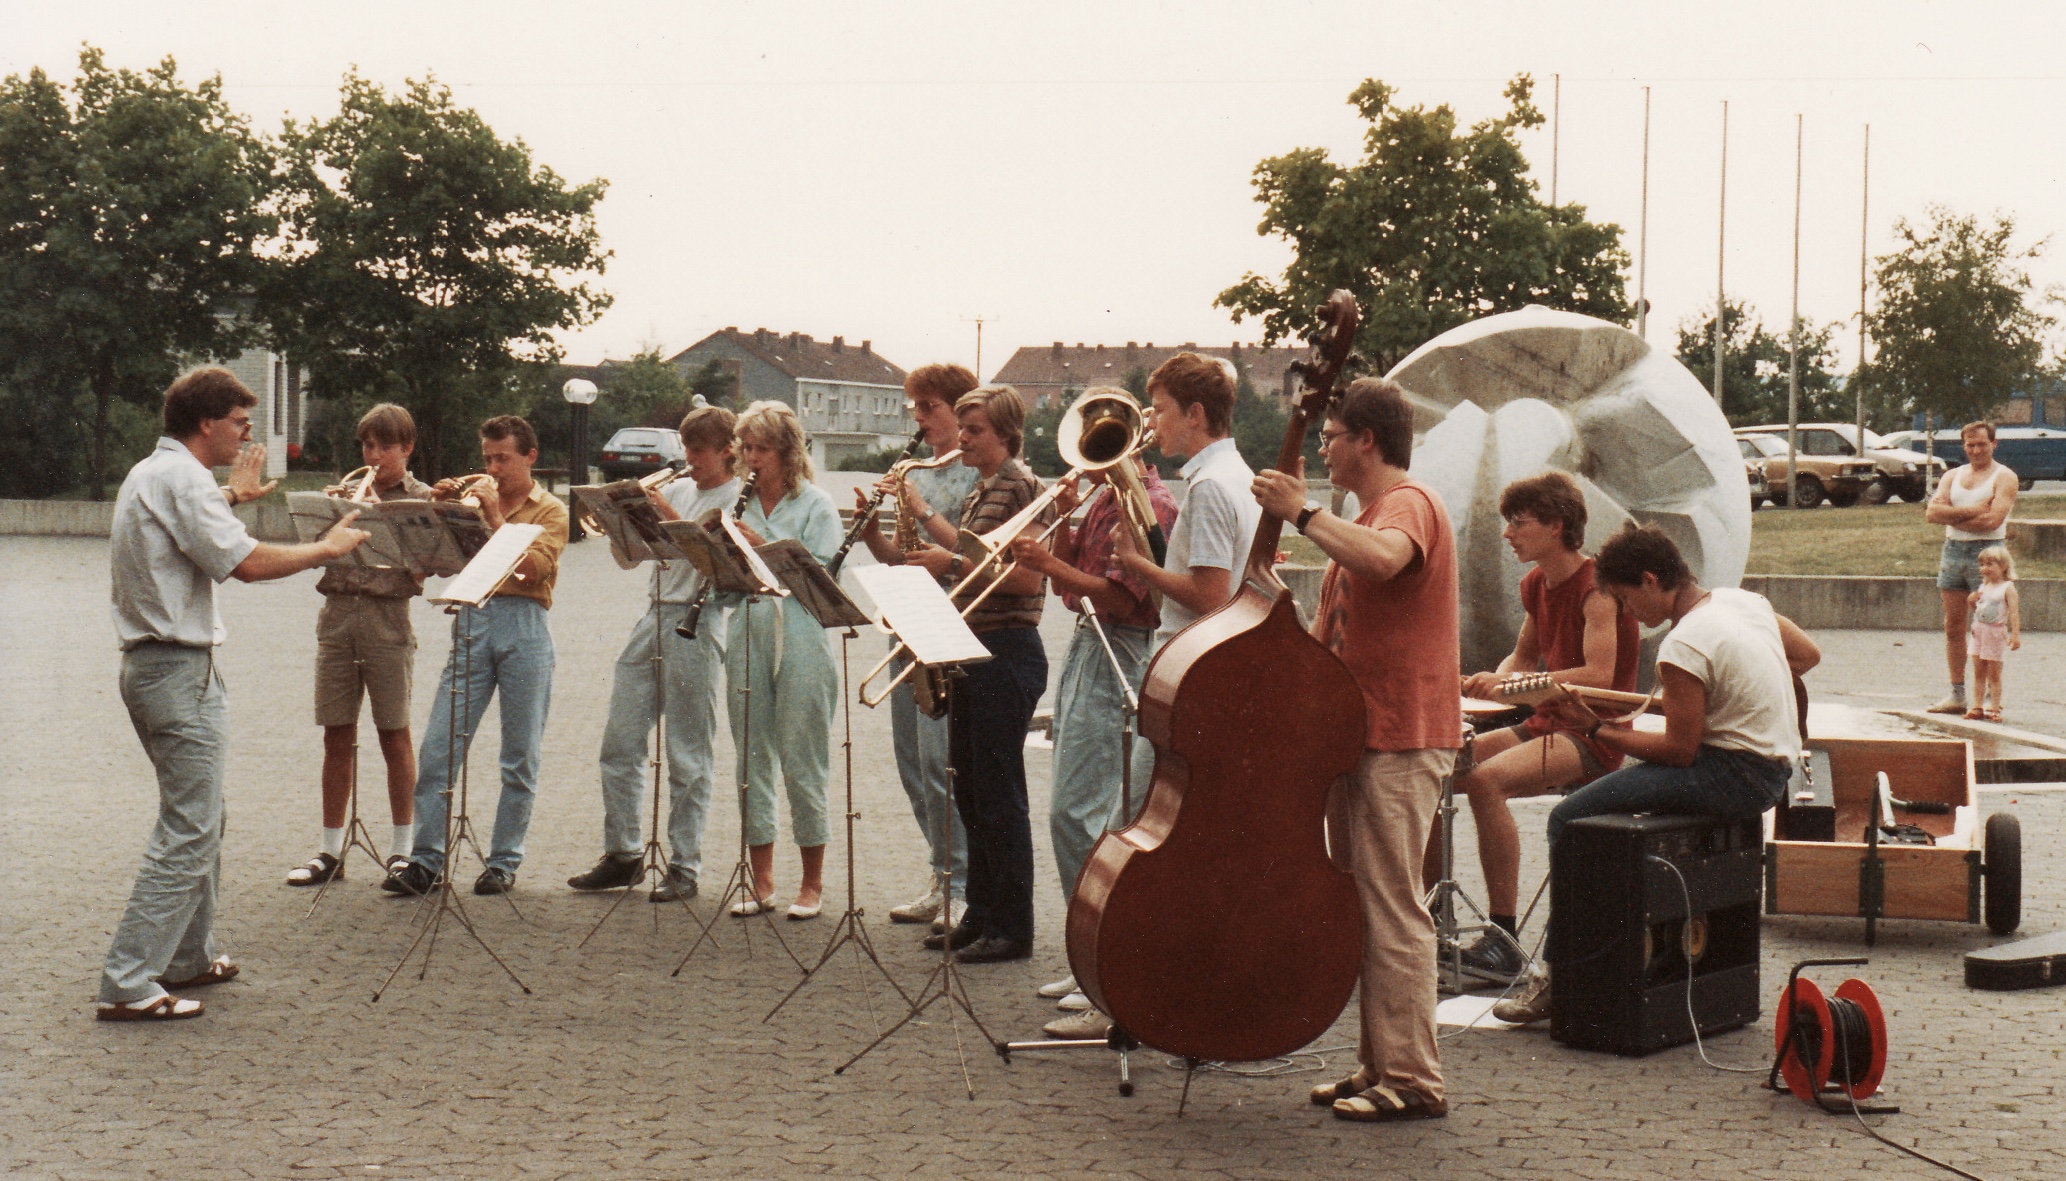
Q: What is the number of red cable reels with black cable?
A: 1